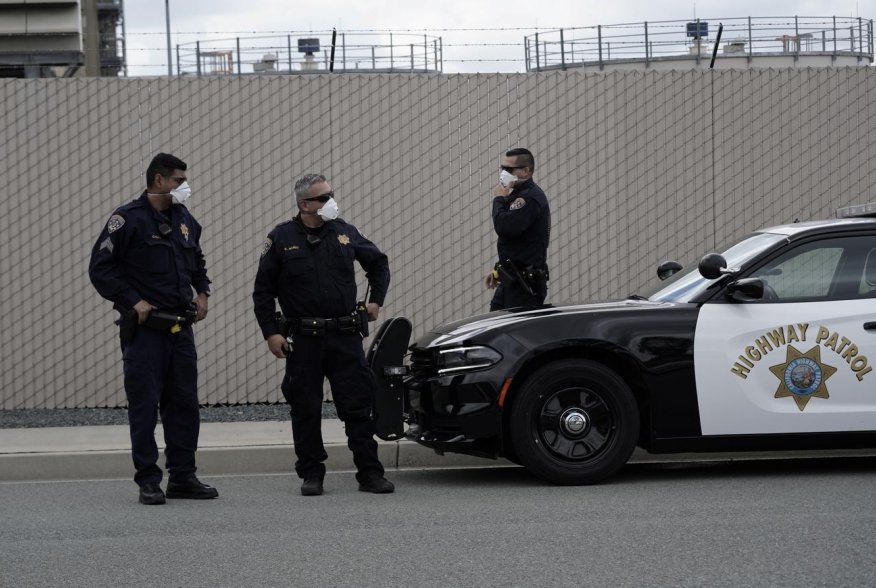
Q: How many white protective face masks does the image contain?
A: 3